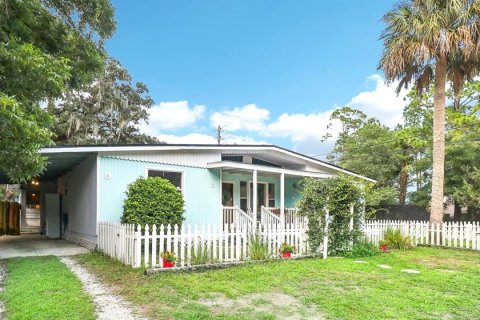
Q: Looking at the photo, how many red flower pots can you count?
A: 3